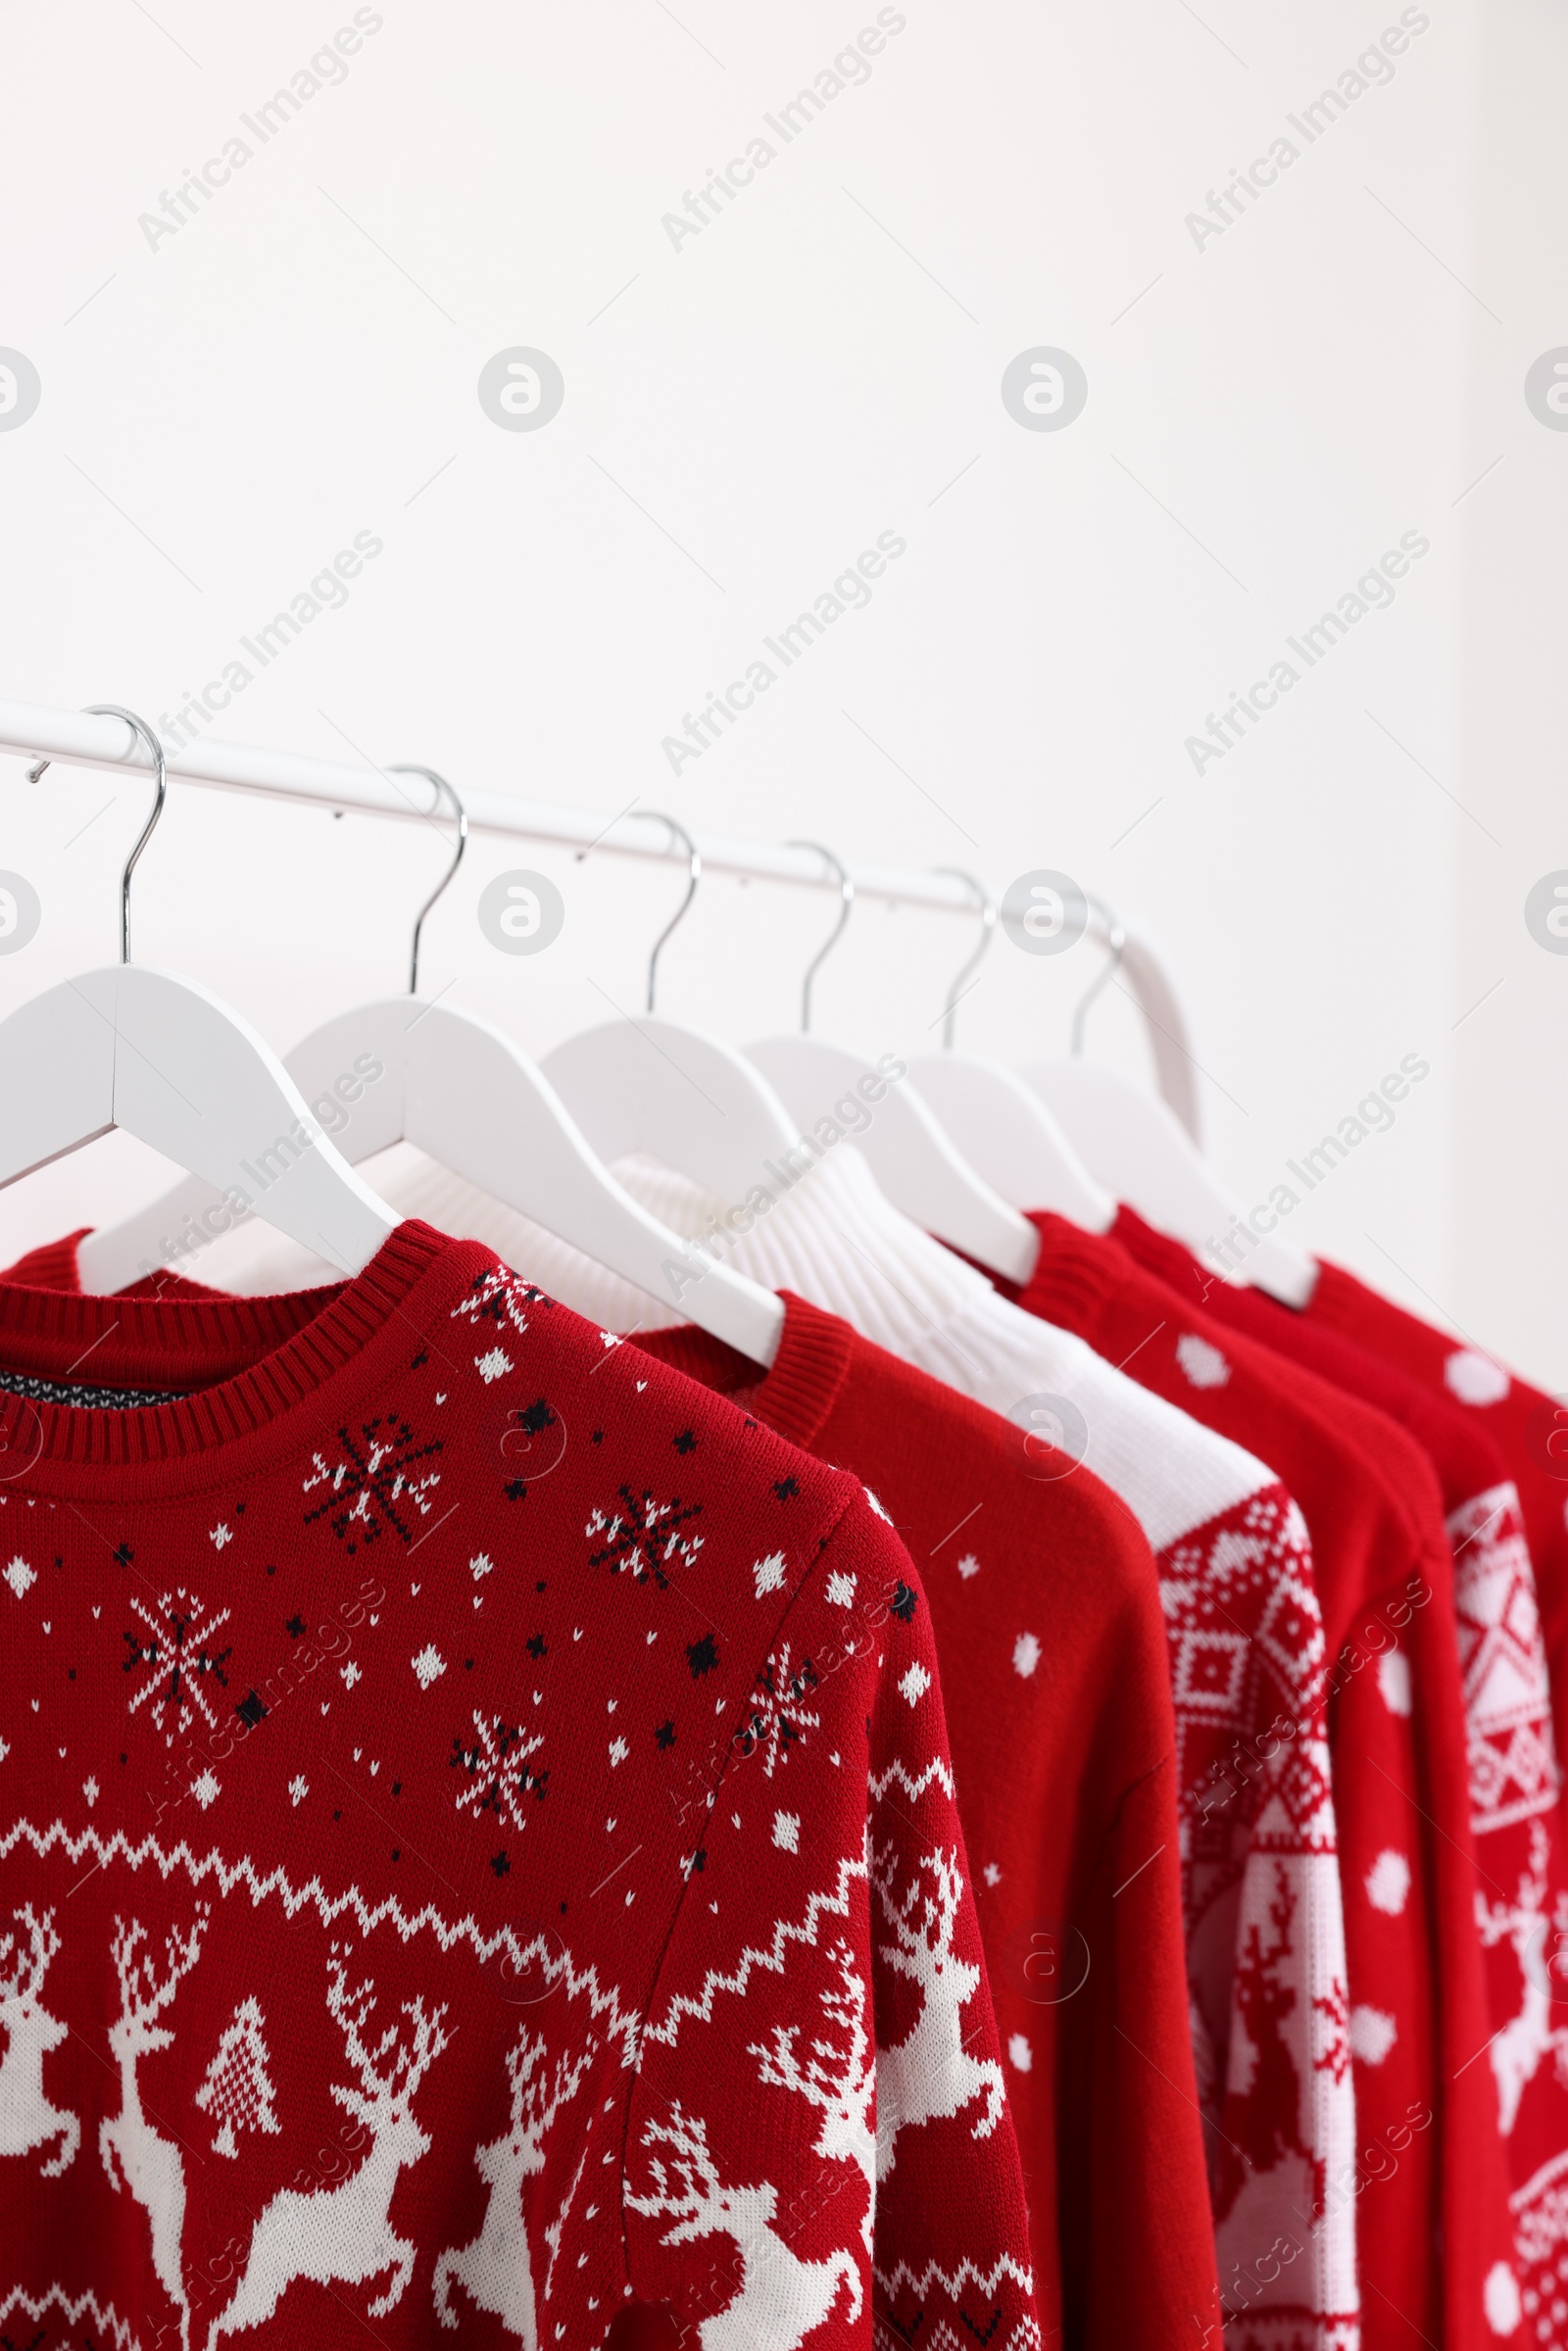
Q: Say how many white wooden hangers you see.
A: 6